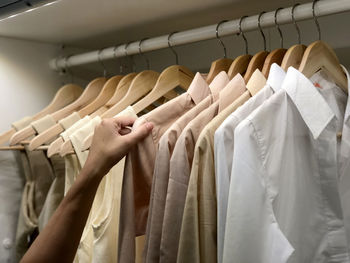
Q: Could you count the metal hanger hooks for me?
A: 12